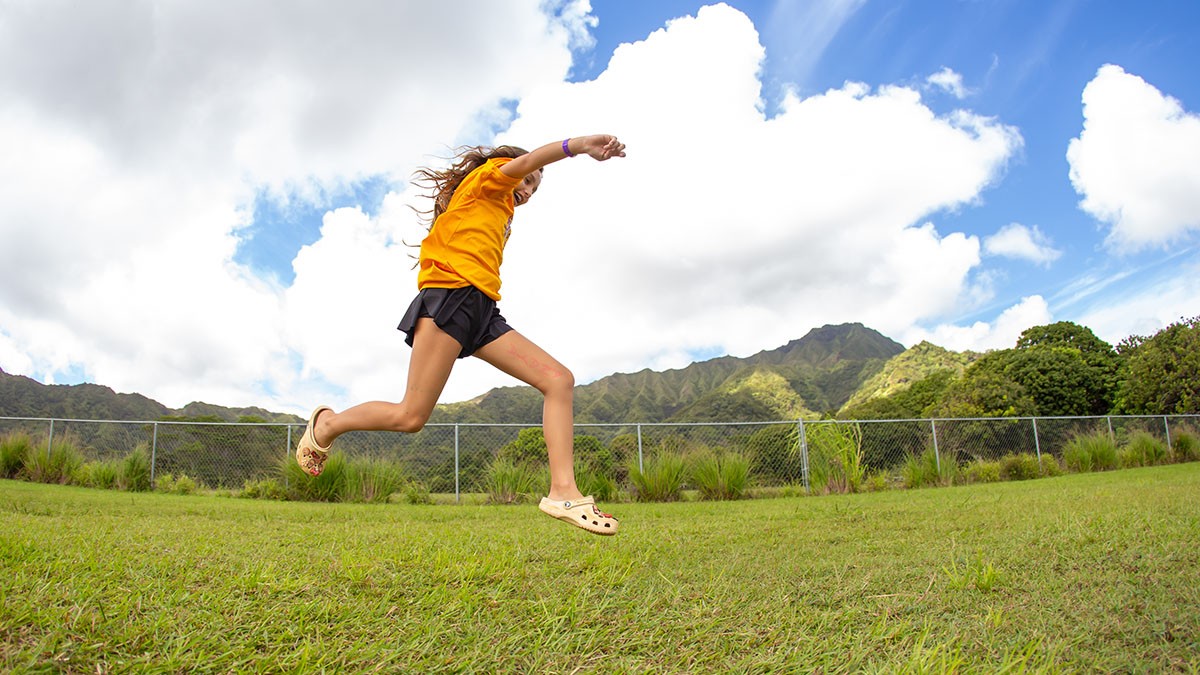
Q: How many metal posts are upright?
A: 10